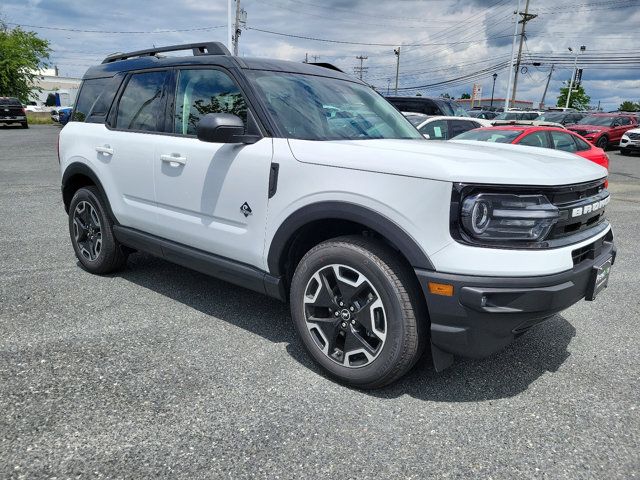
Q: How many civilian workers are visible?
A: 0